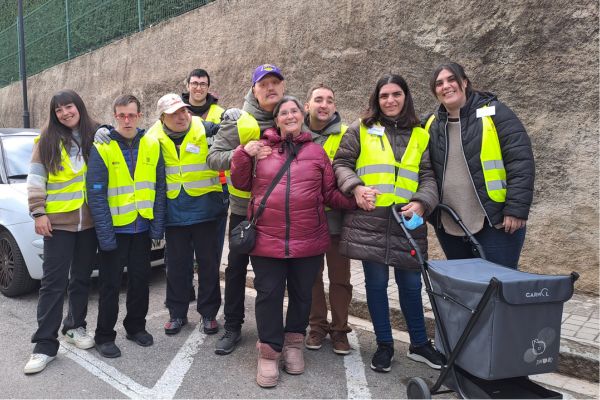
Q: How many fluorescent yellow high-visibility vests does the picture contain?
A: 8